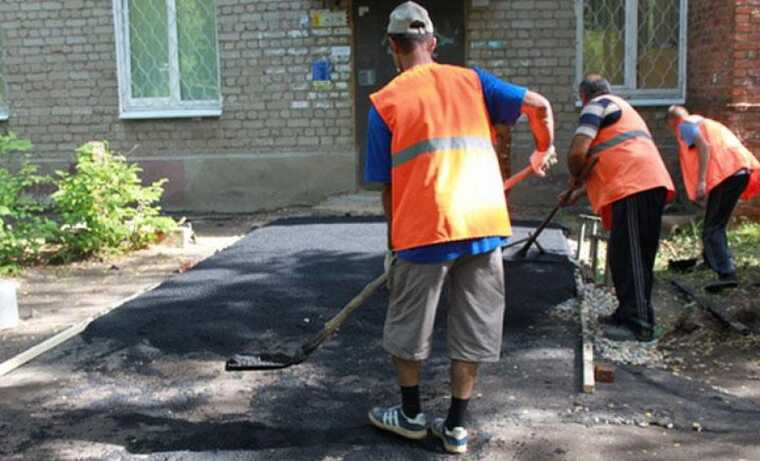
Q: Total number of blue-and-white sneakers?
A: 2